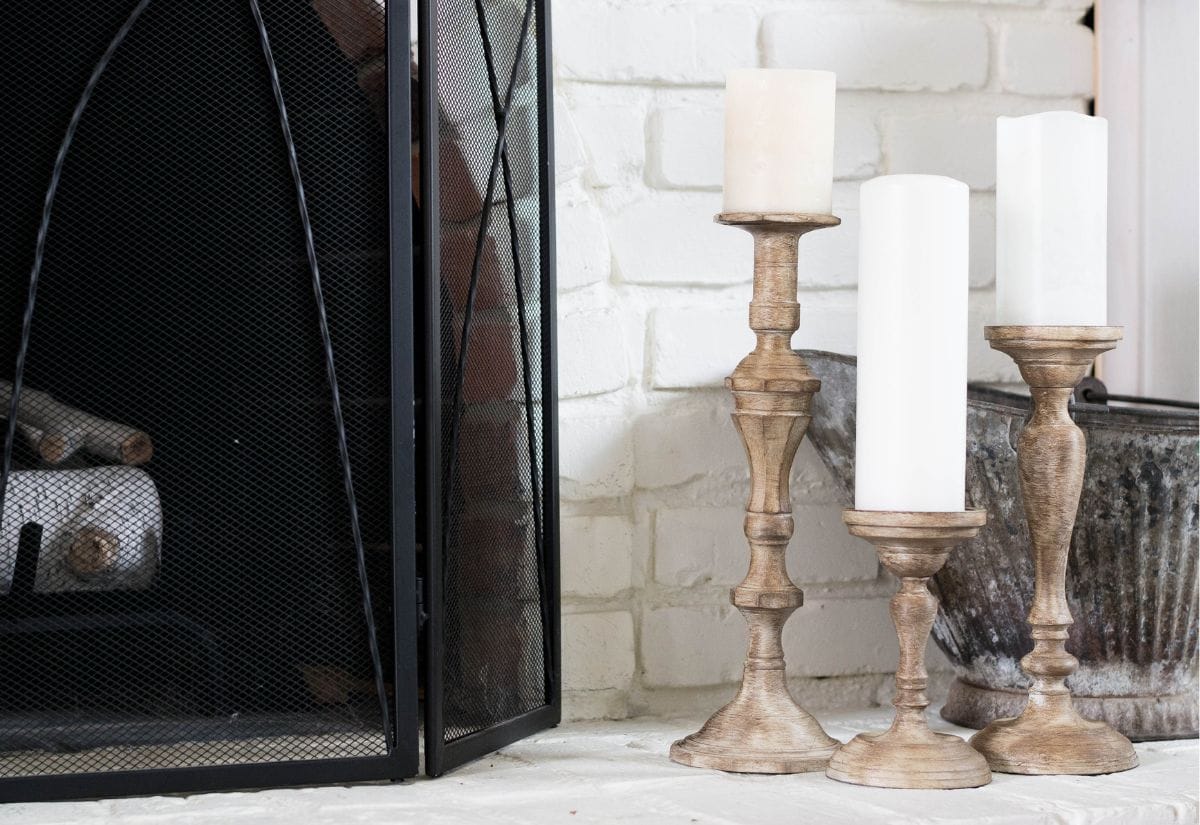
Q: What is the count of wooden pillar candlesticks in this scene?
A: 3